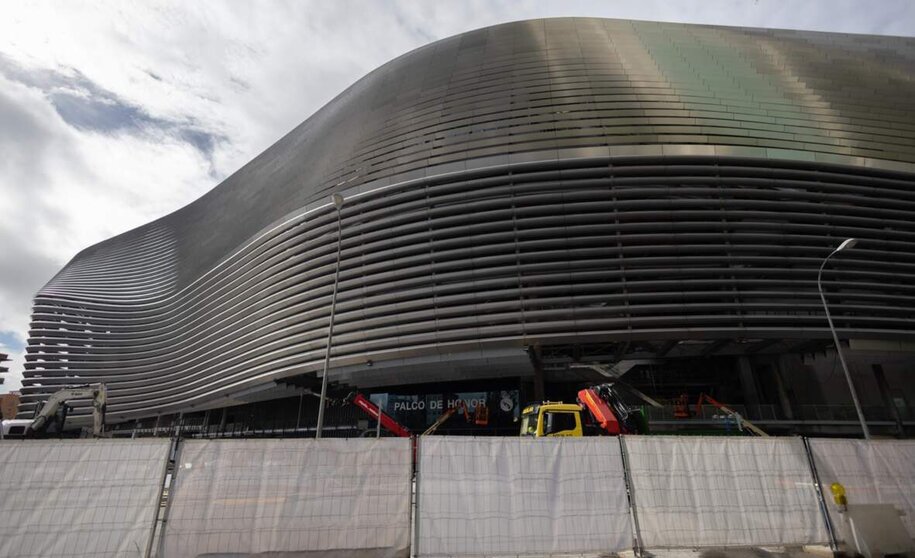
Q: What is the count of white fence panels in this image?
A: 5